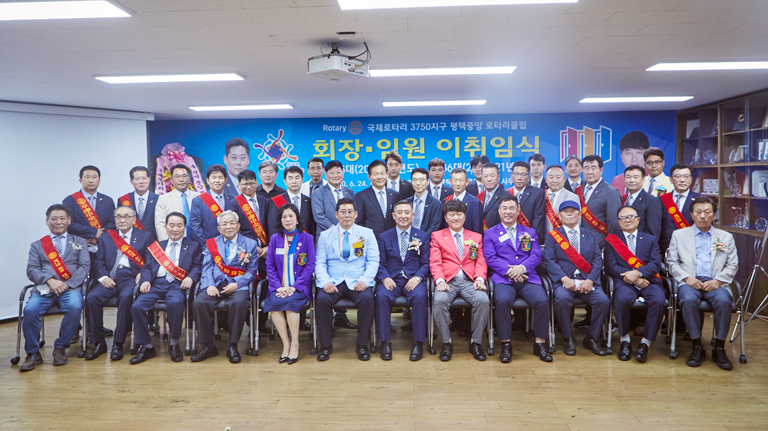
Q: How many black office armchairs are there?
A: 12